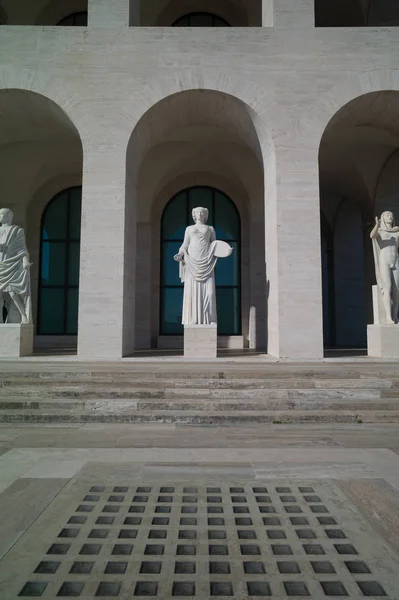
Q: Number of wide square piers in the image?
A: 2